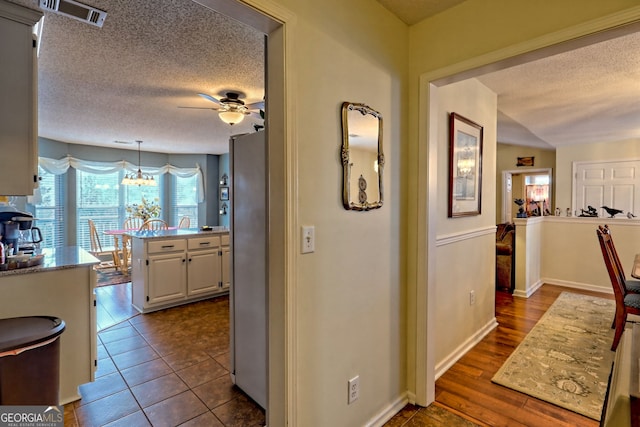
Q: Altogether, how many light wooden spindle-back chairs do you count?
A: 4